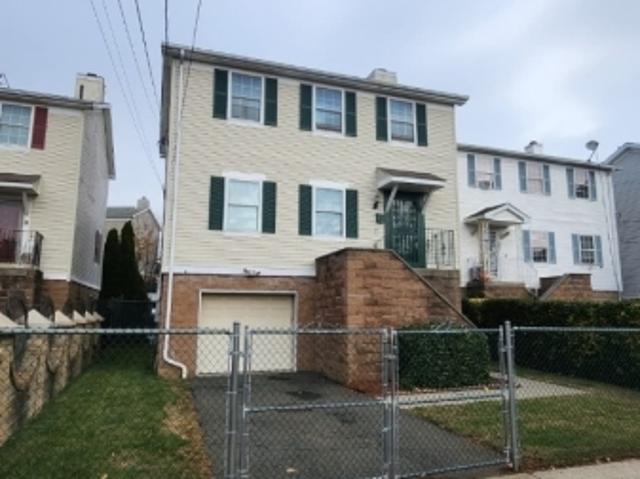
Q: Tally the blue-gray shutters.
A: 10